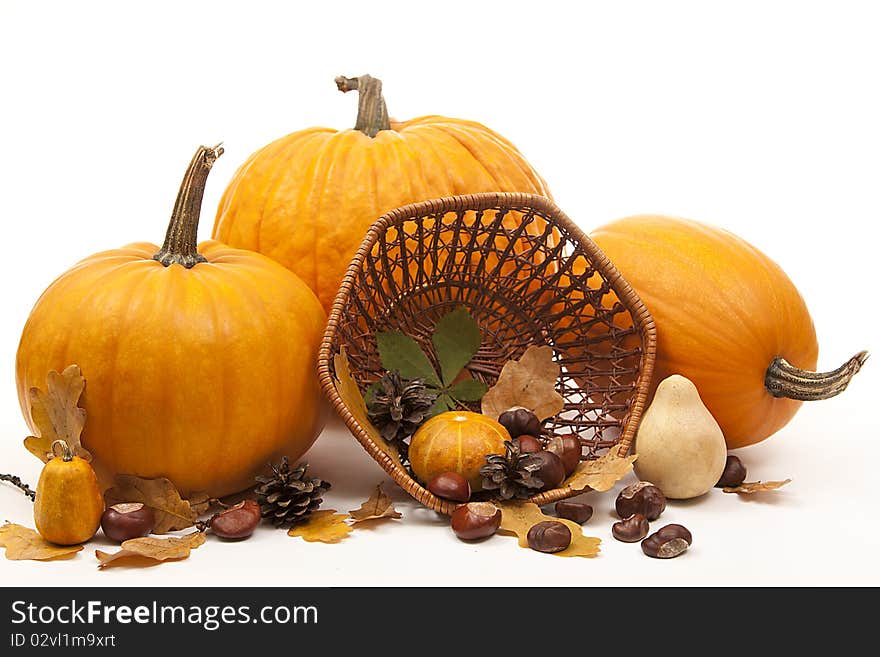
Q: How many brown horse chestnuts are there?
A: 14